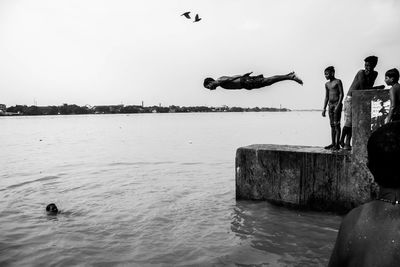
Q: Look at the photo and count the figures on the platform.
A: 3